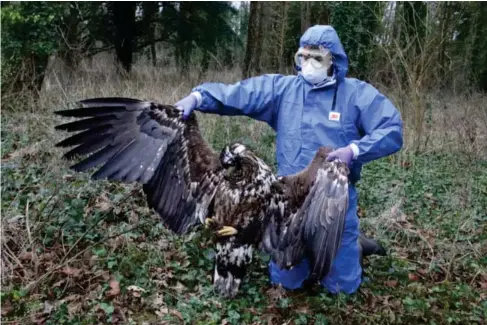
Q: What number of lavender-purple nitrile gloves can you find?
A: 2